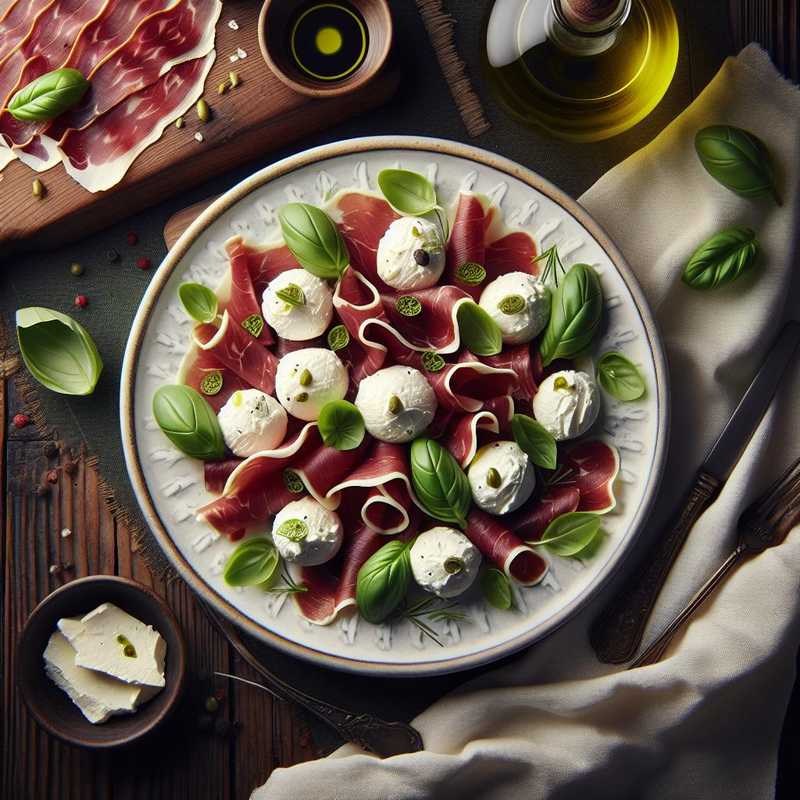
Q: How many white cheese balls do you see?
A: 10